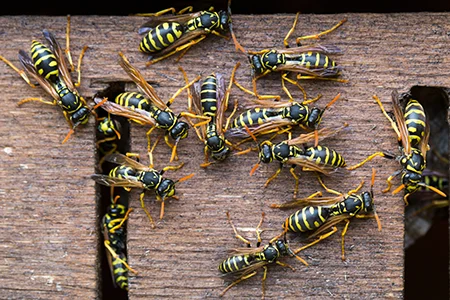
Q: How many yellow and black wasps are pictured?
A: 14